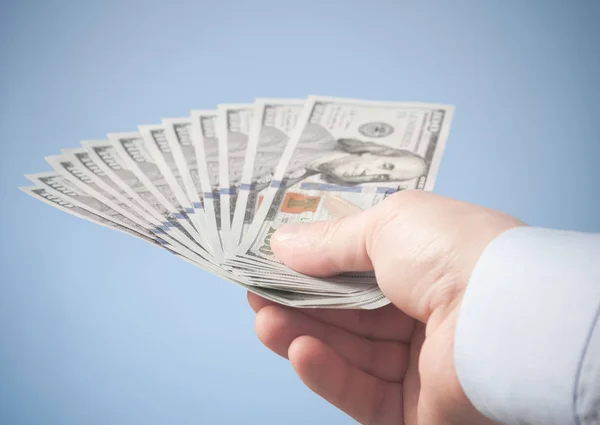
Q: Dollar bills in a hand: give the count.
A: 12